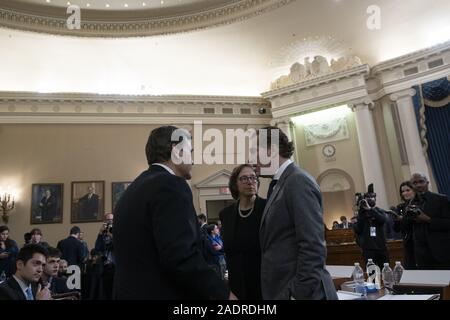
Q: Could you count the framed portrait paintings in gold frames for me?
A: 3